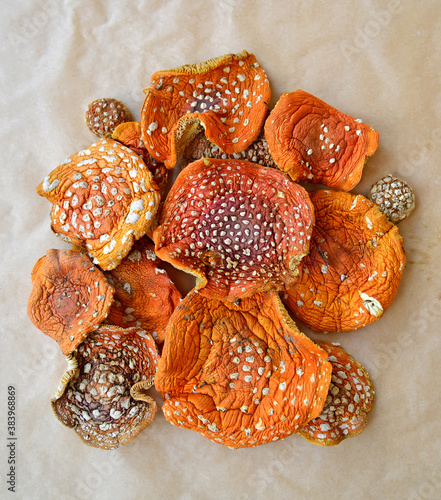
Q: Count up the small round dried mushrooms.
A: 2